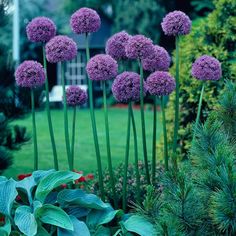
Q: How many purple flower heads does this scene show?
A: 13